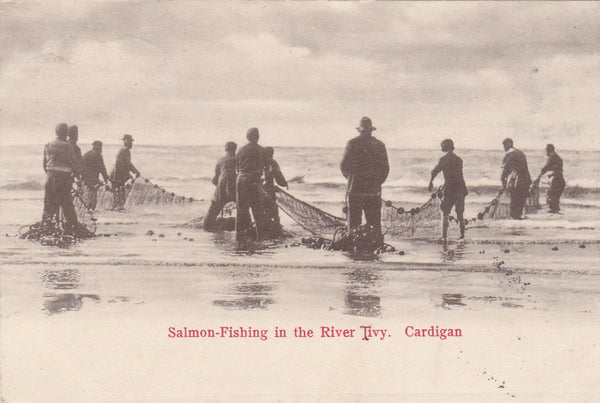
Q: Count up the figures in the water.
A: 11